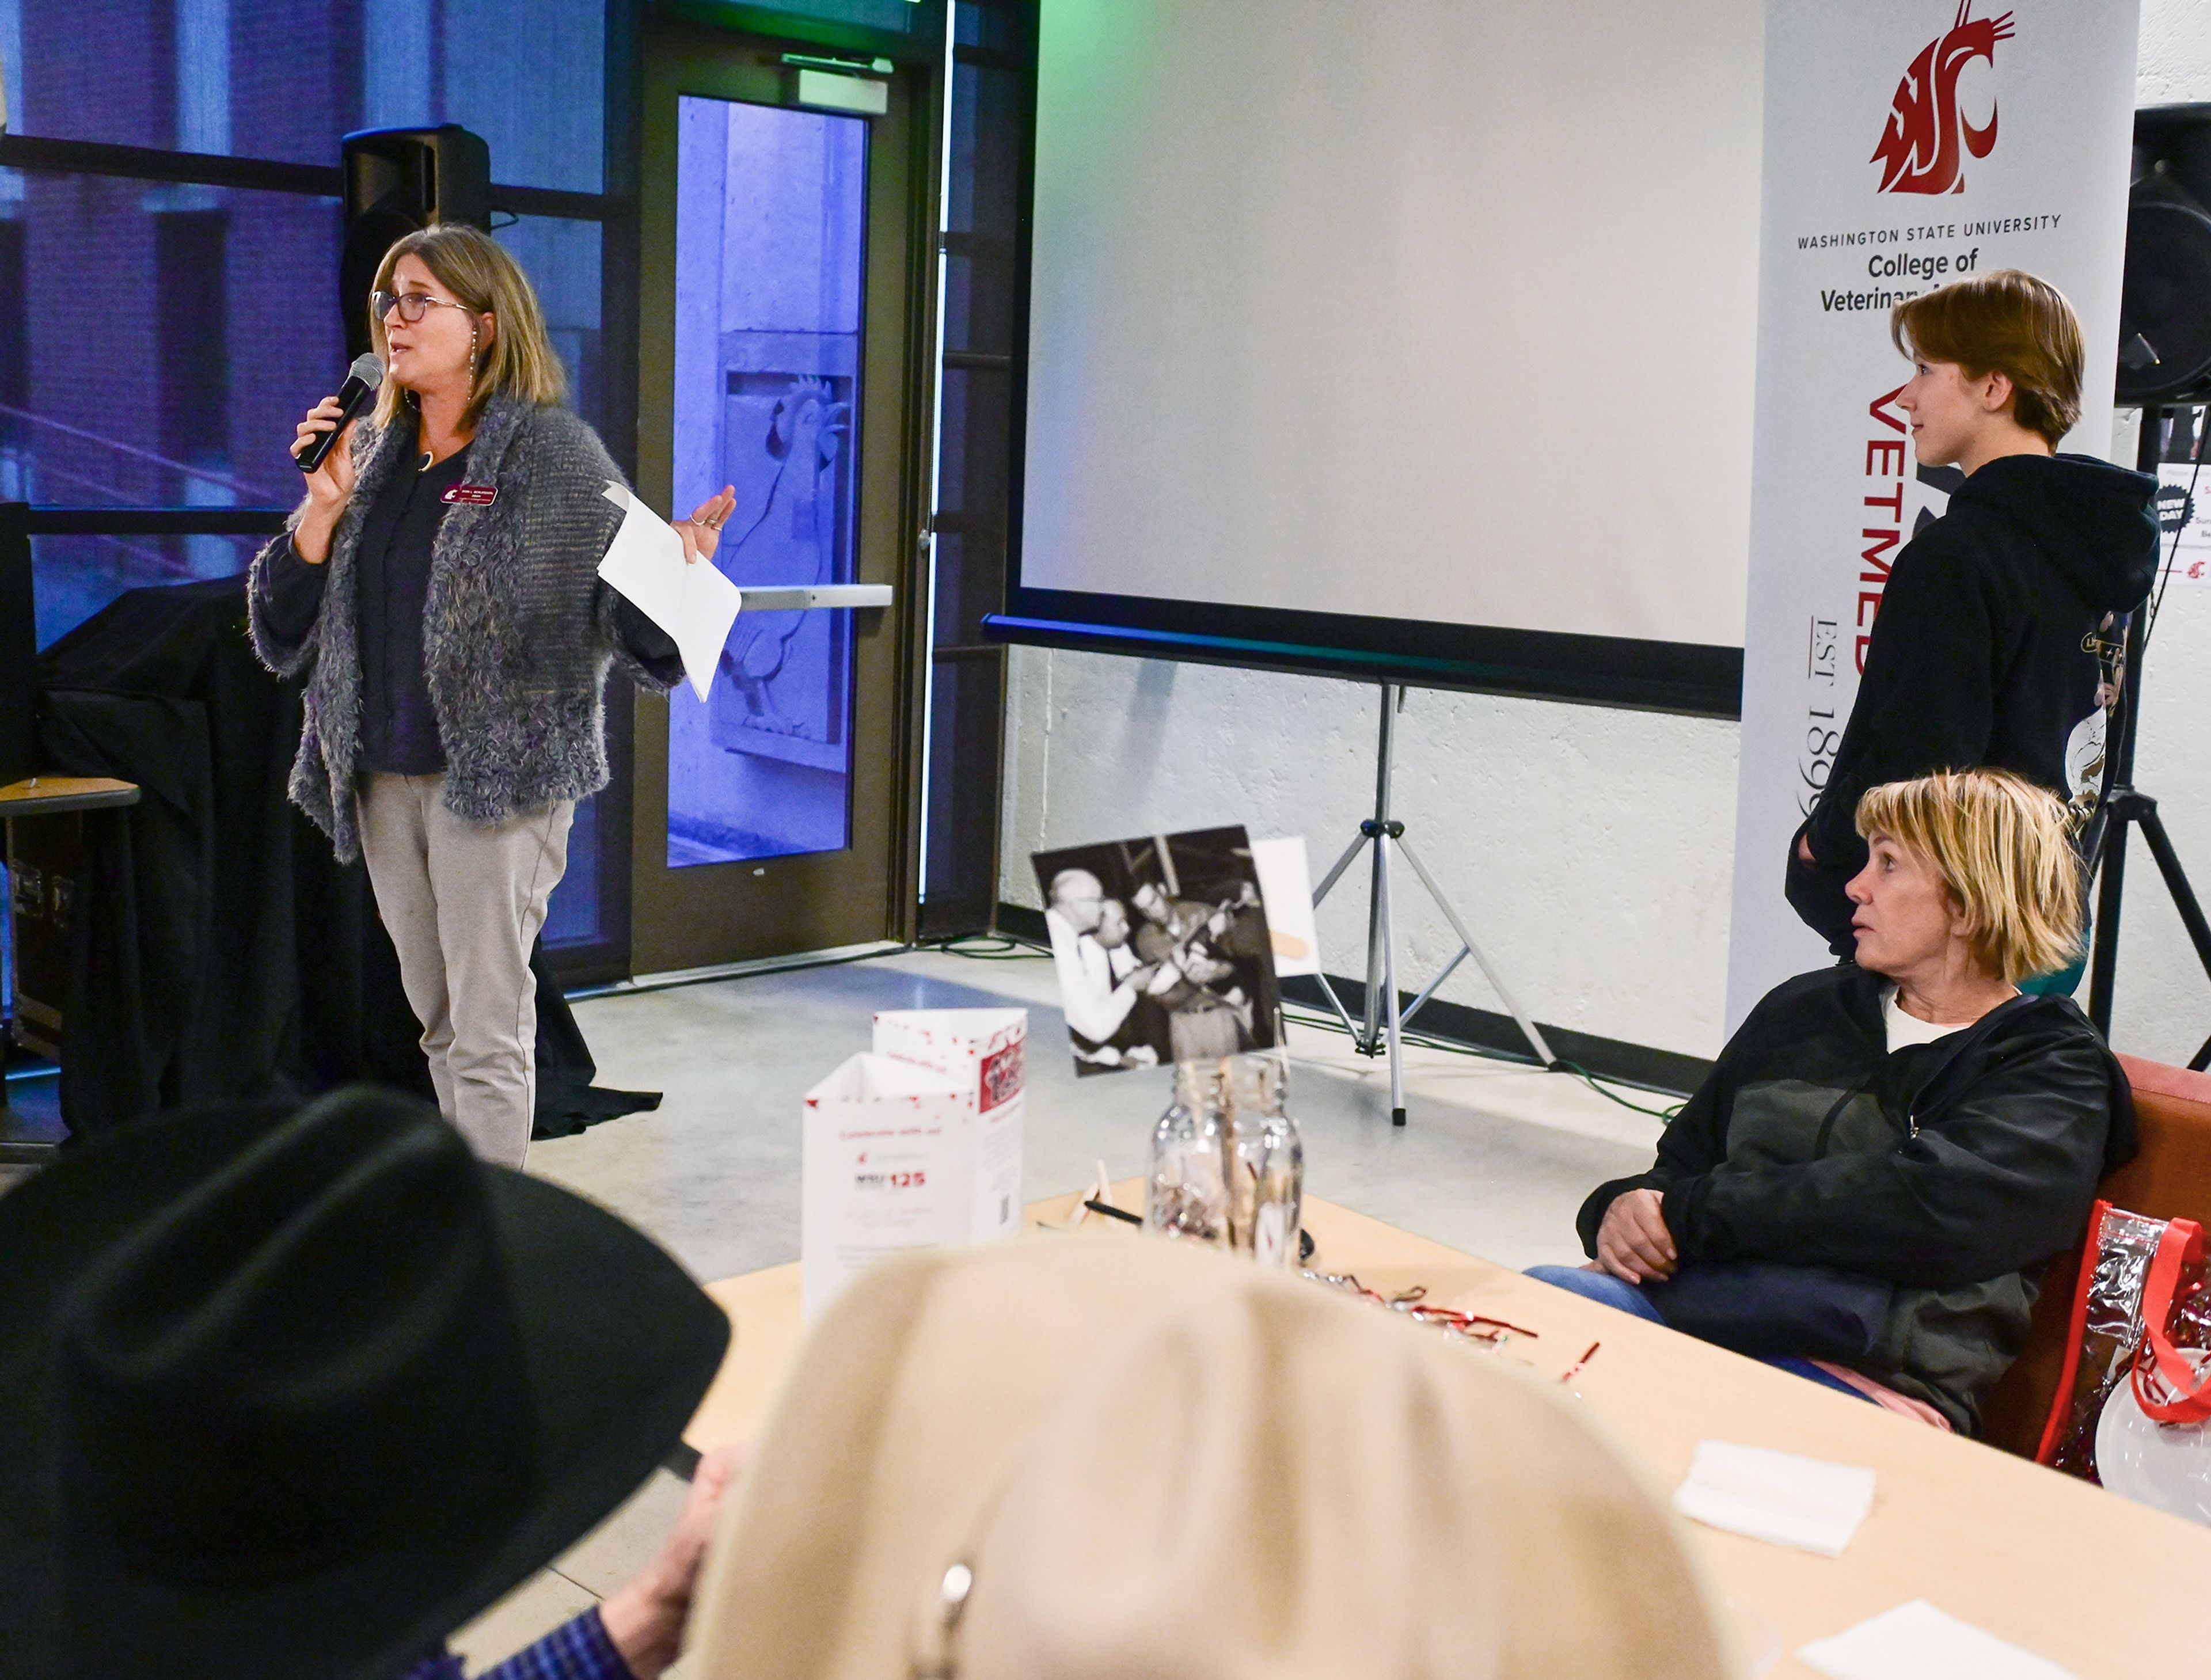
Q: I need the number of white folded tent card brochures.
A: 2